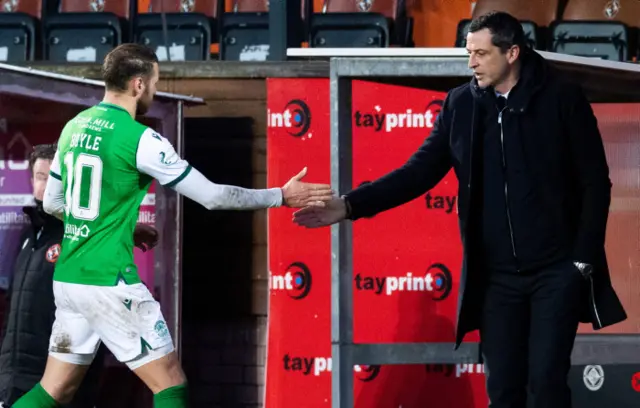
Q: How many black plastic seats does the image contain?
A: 7